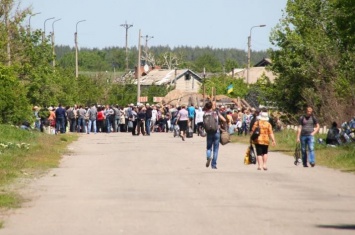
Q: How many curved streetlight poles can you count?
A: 5